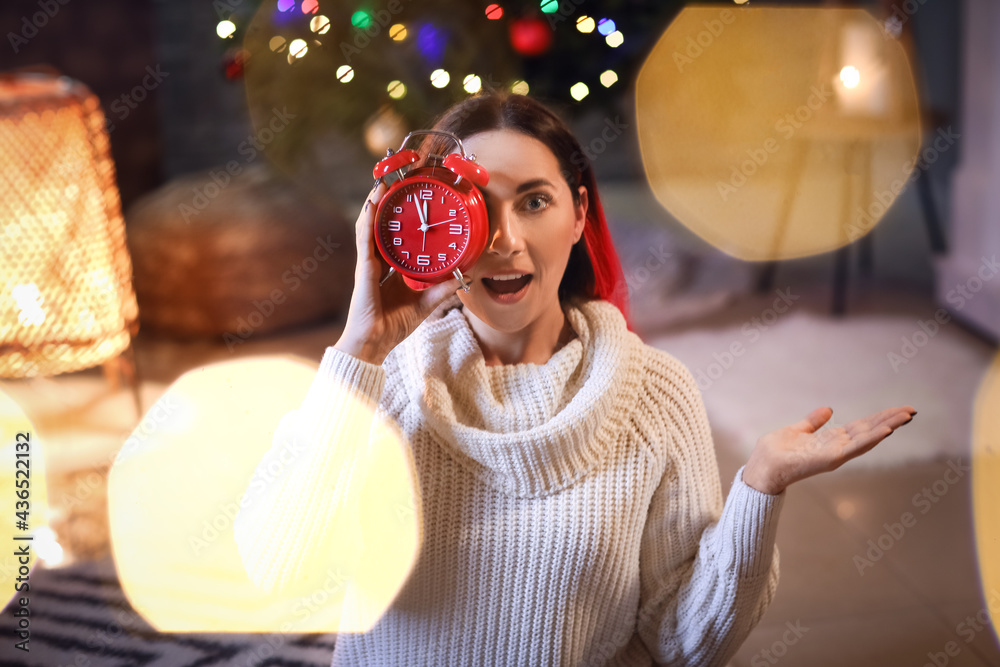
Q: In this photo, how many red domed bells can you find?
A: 2